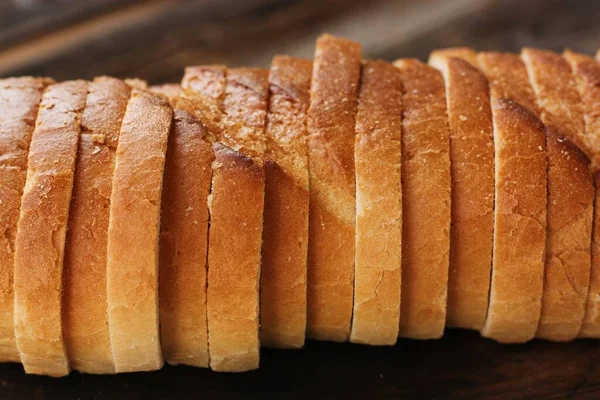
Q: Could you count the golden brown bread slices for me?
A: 14